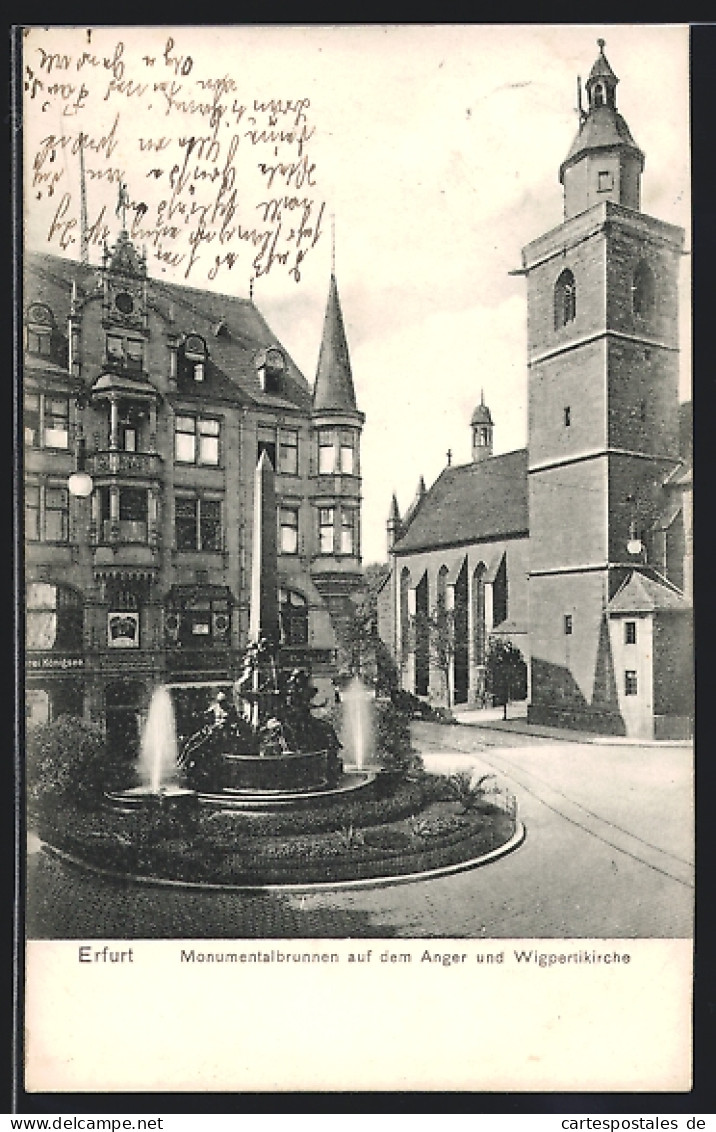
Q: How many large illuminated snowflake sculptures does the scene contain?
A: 0